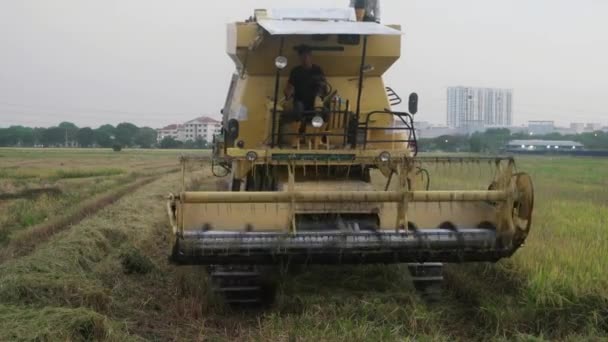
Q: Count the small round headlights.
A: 4